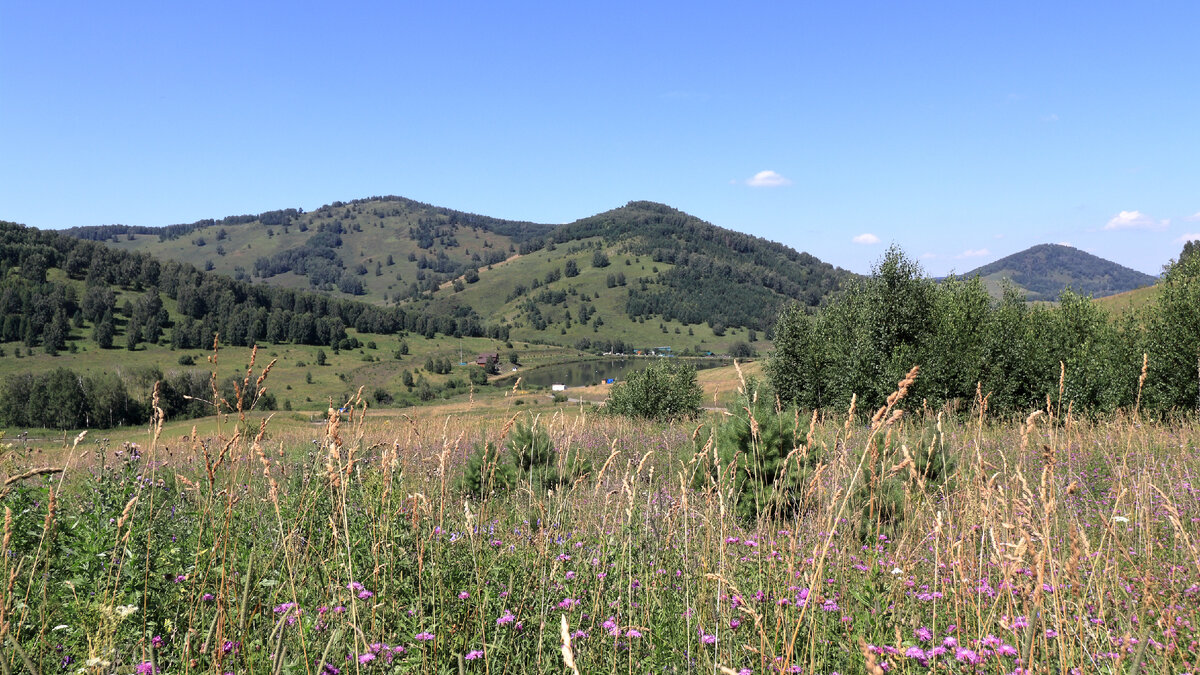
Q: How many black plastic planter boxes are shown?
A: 0